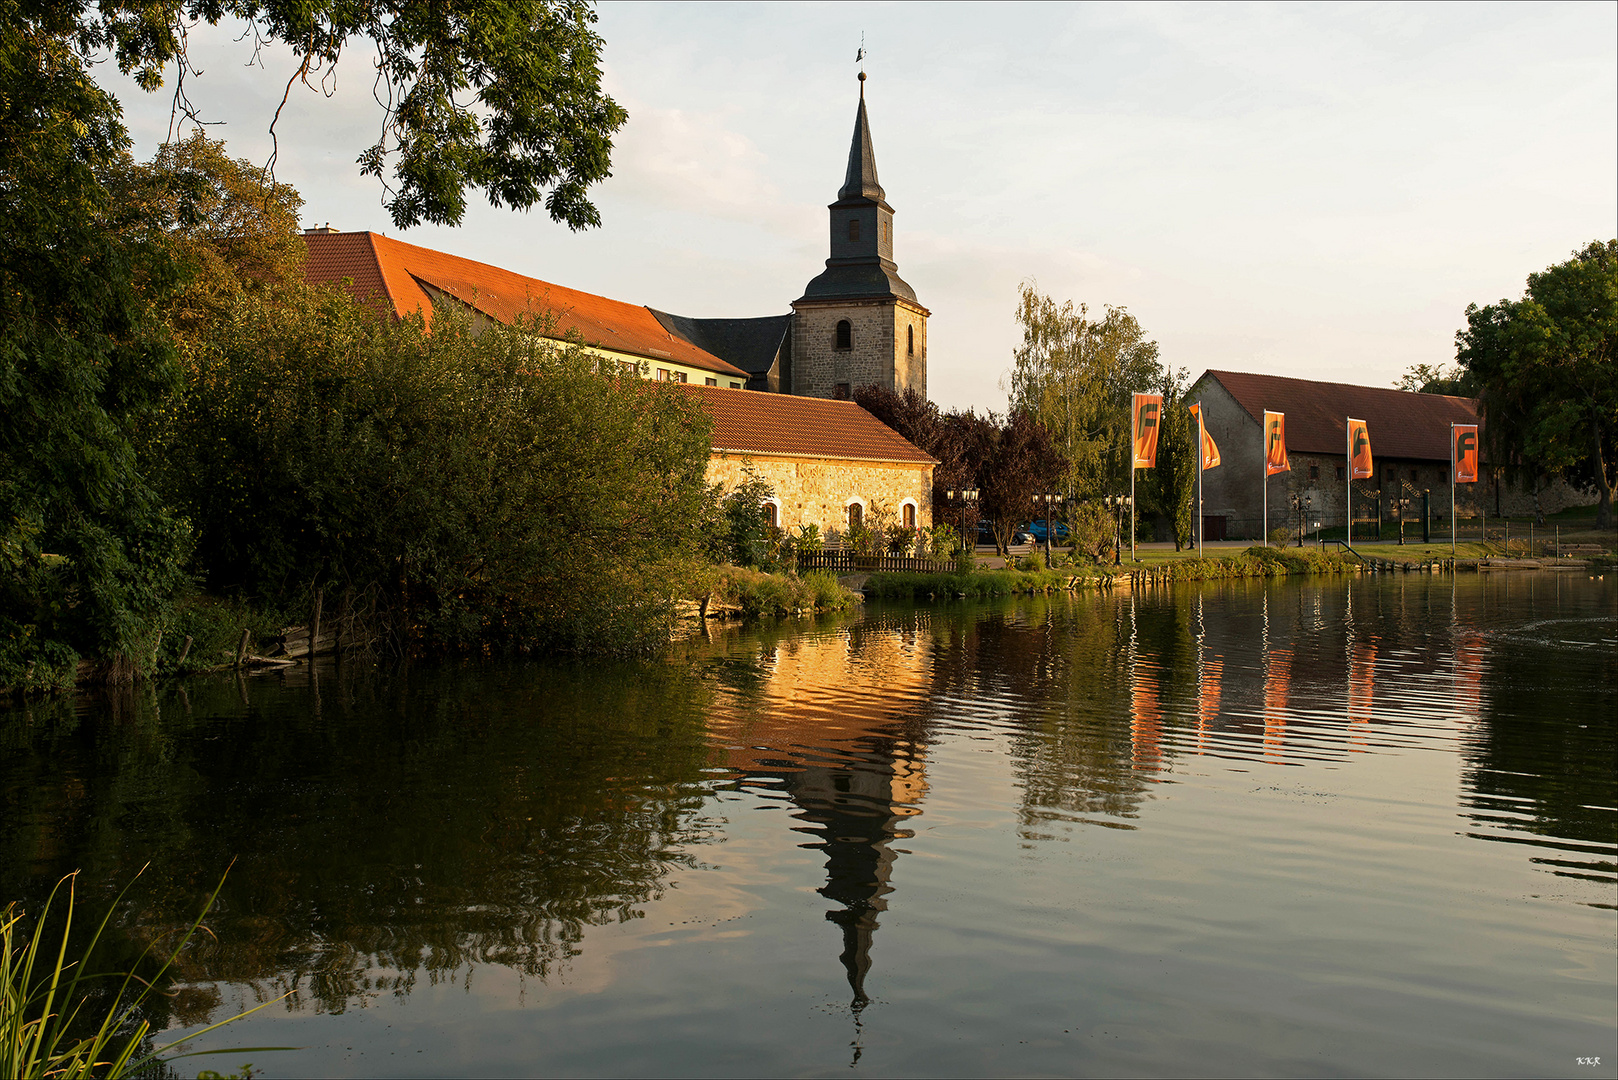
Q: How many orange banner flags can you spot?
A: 5